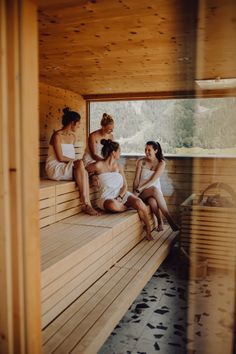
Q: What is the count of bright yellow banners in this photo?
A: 0